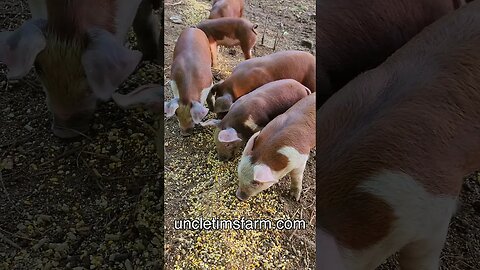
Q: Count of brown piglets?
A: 6